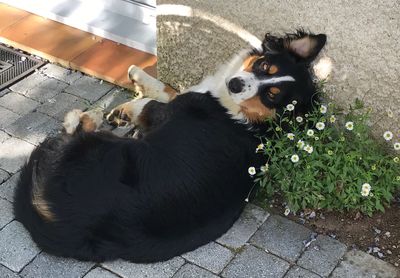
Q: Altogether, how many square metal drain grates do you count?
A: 1